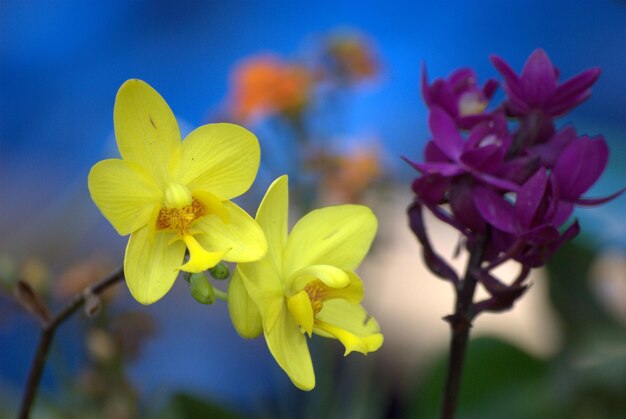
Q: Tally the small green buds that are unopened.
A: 2